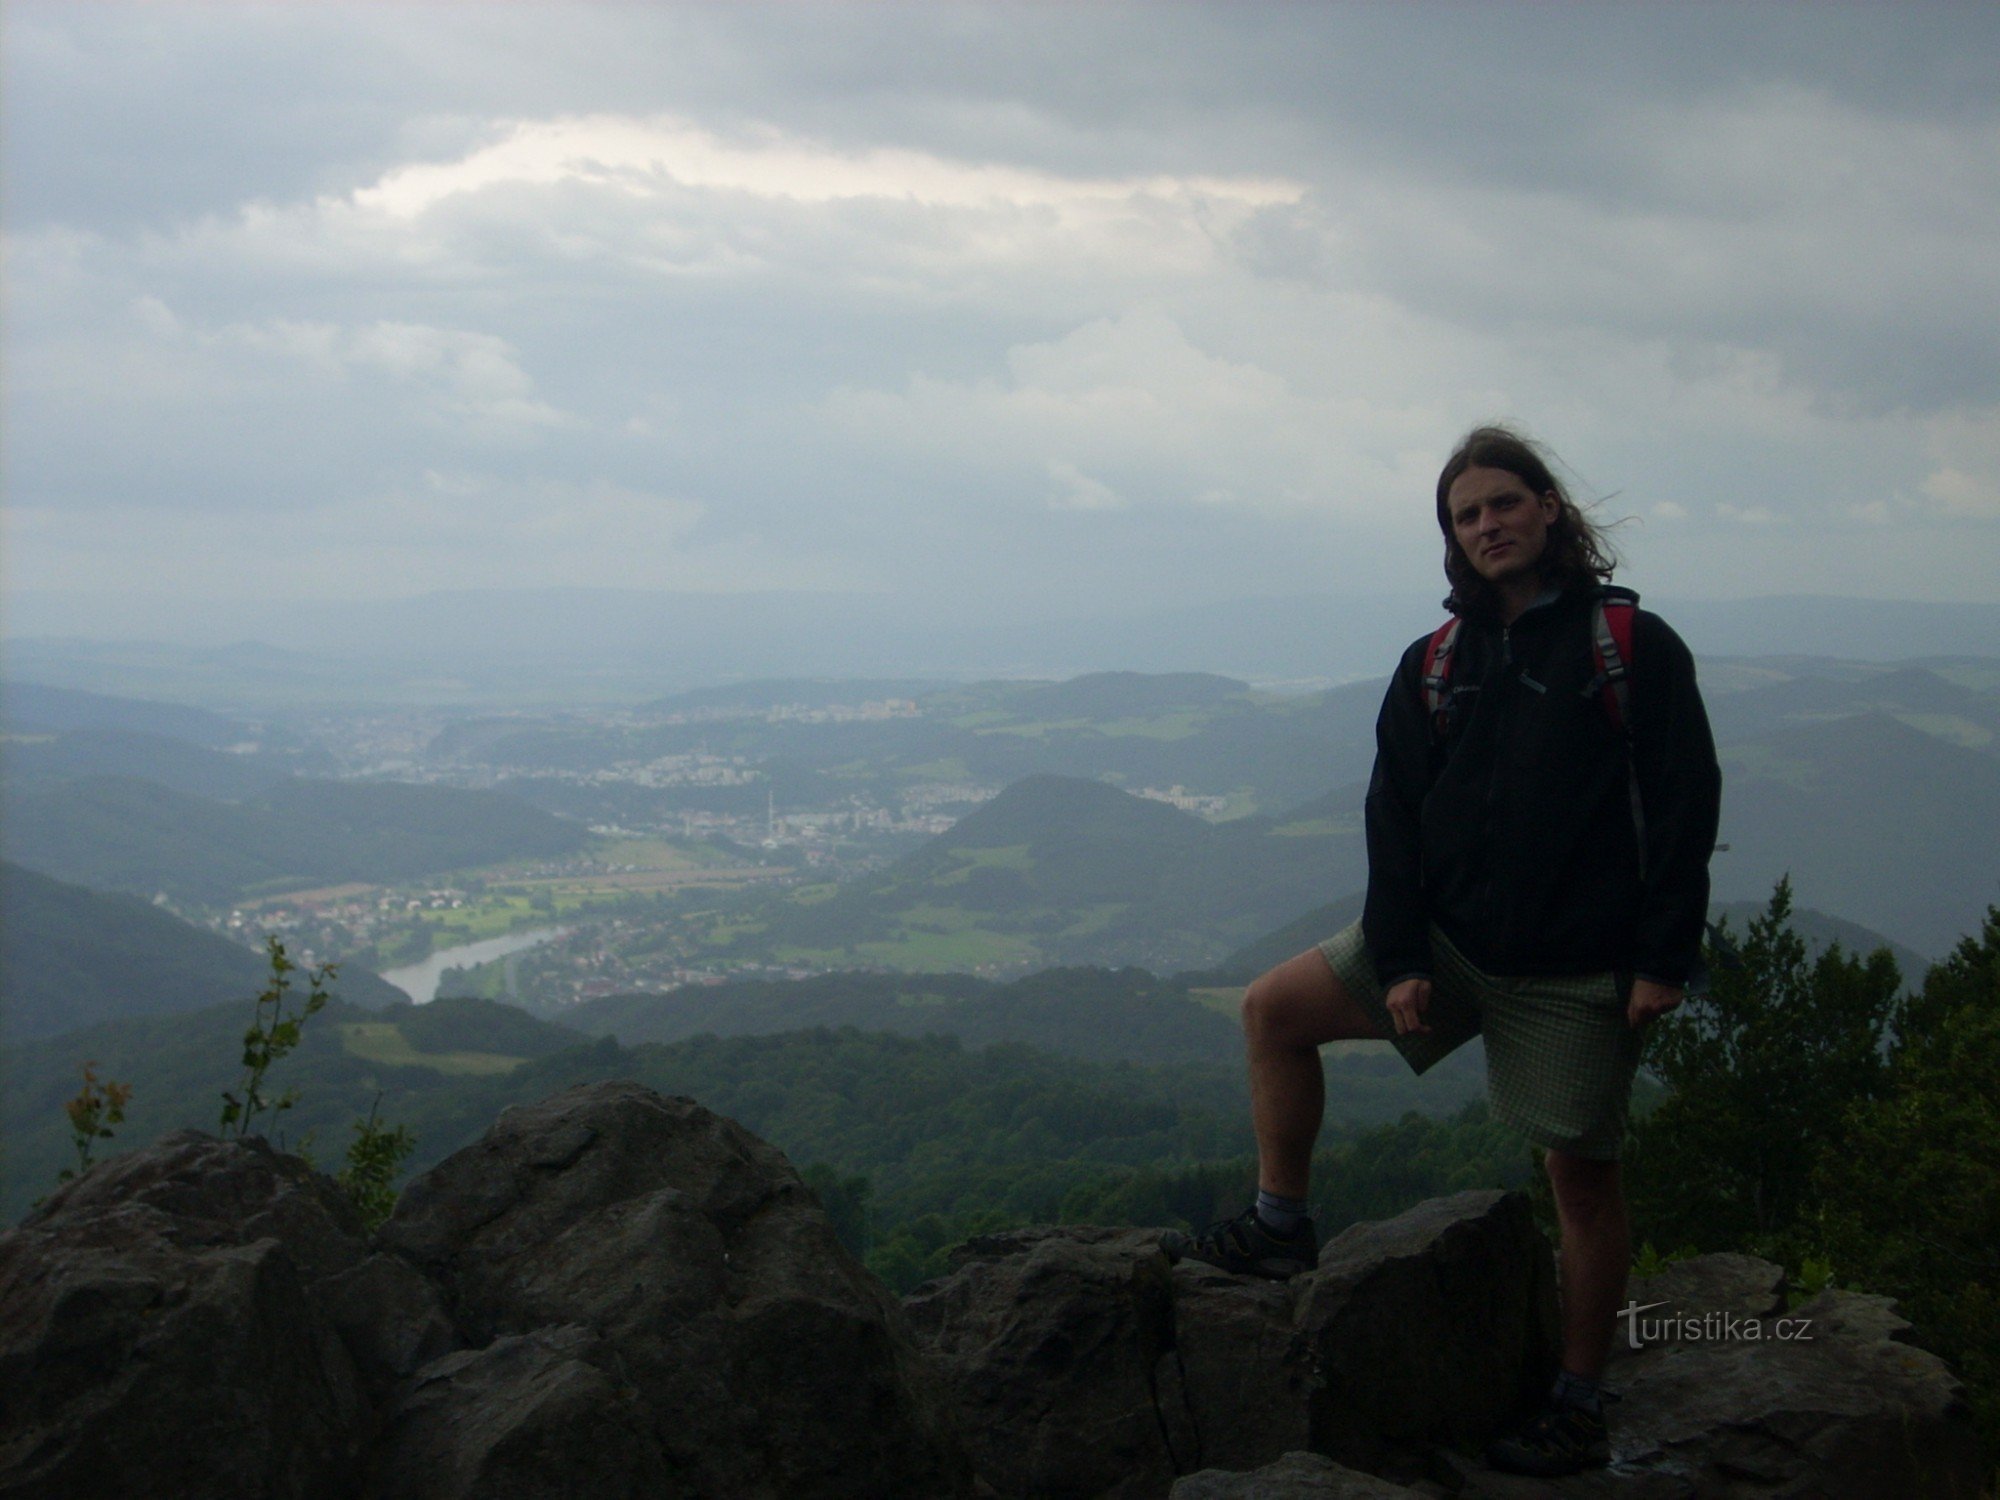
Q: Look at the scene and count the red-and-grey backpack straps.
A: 2